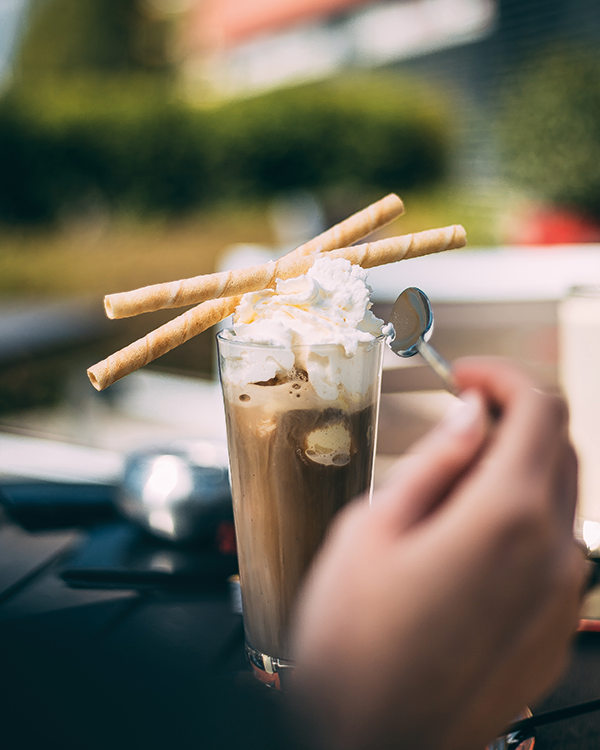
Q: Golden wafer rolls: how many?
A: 2